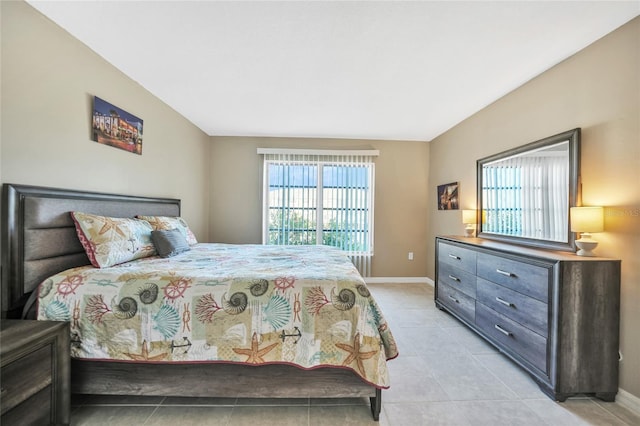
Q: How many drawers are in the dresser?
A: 6